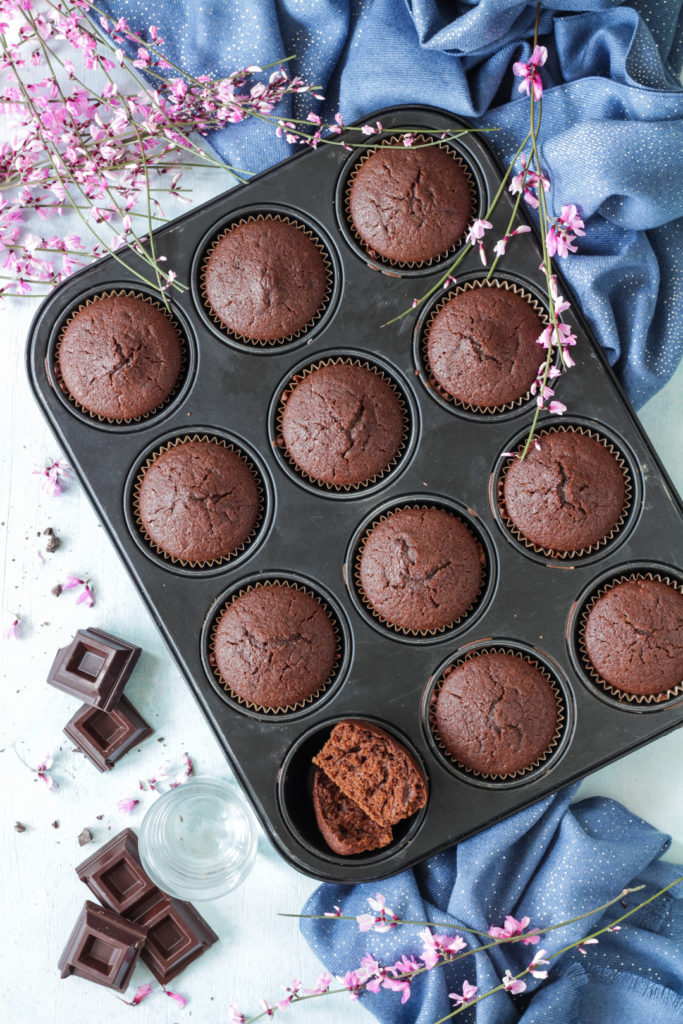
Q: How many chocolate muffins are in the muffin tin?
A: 12